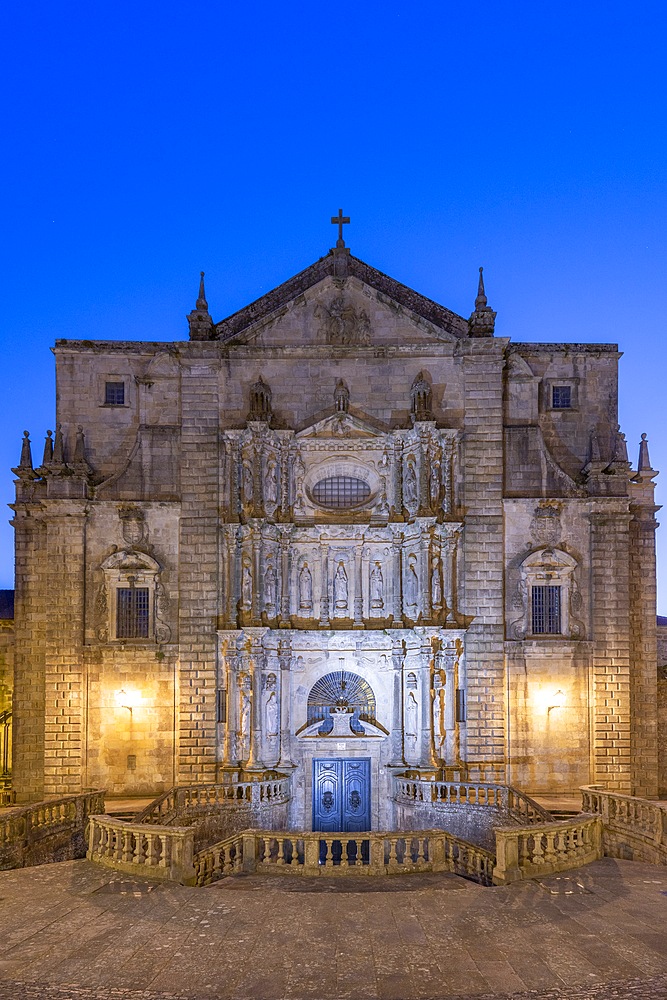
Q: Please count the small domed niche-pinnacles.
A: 3